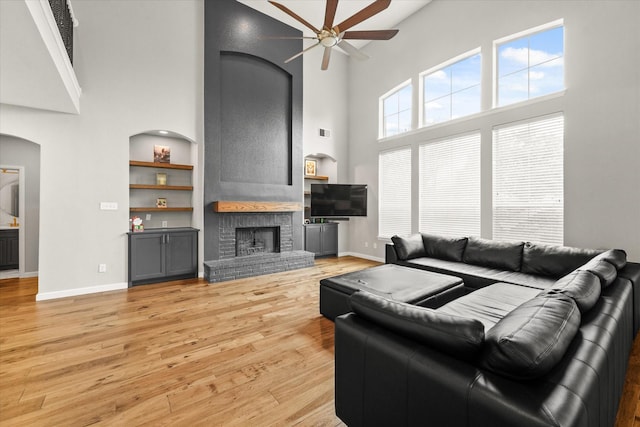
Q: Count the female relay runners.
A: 0